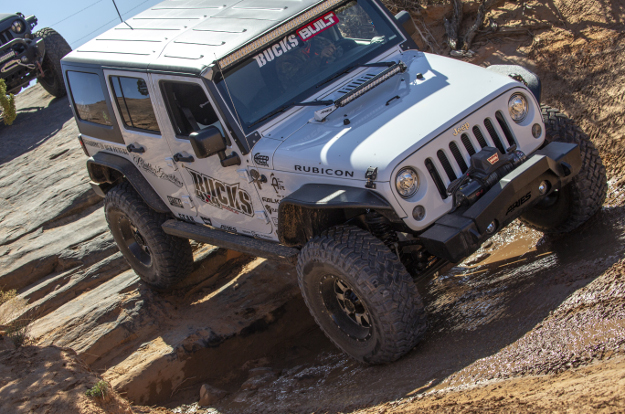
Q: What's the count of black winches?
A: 1